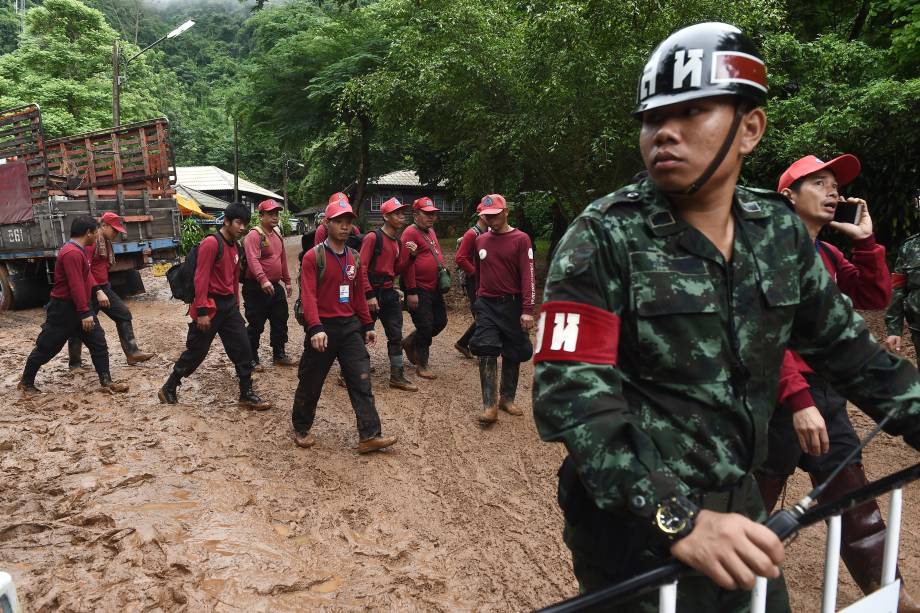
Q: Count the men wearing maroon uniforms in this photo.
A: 11